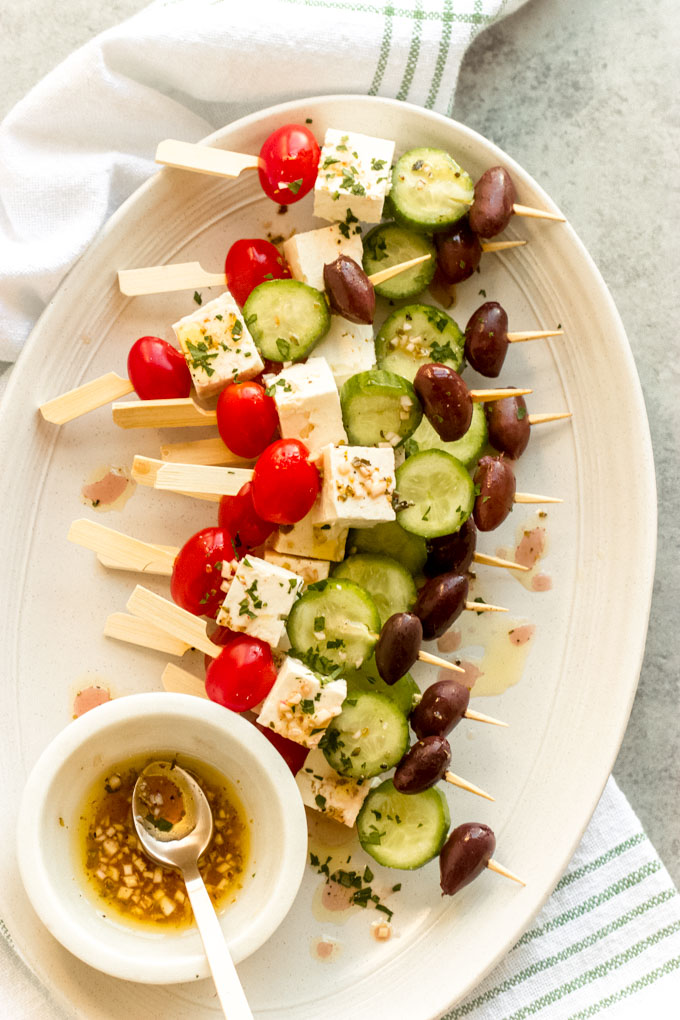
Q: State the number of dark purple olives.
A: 13